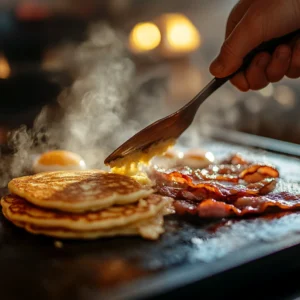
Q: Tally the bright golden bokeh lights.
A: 2